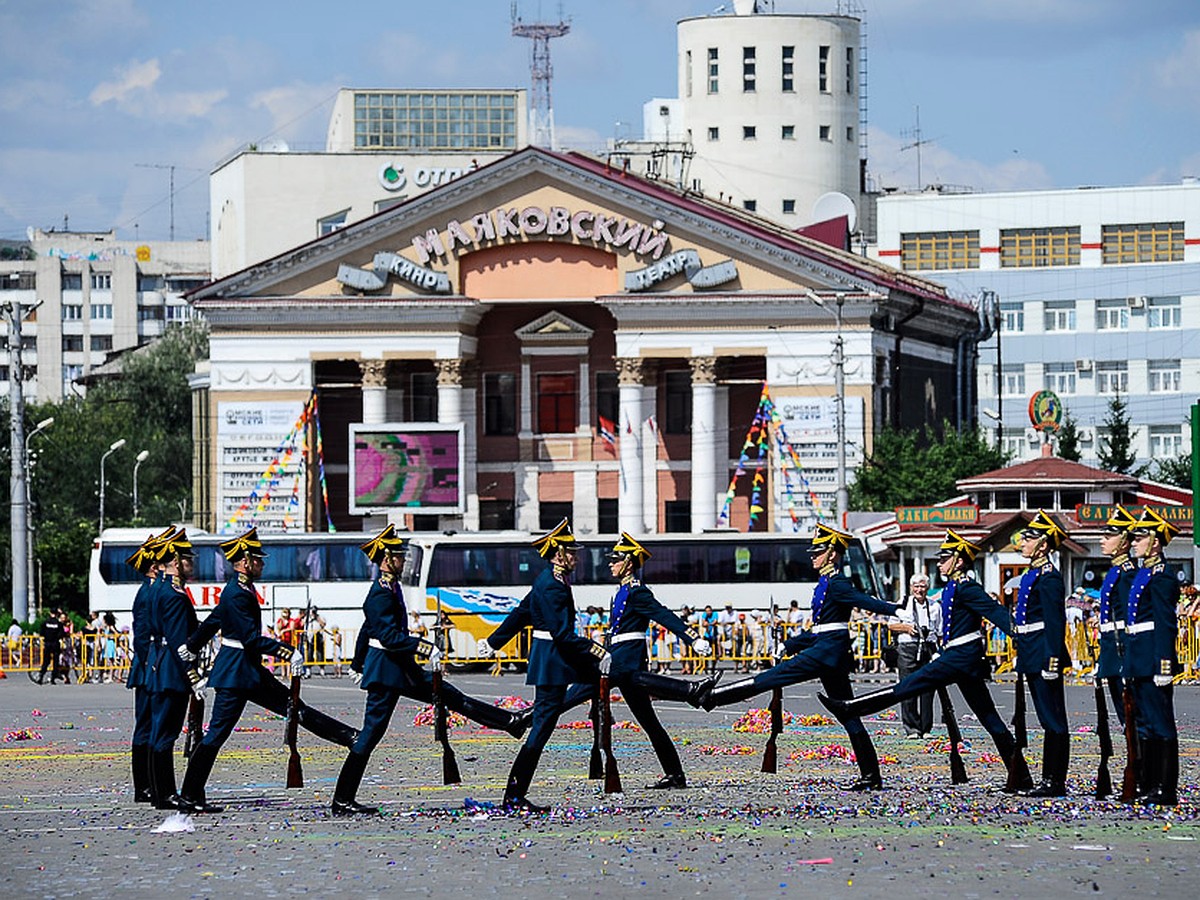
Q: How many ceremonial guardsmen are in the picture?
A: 12